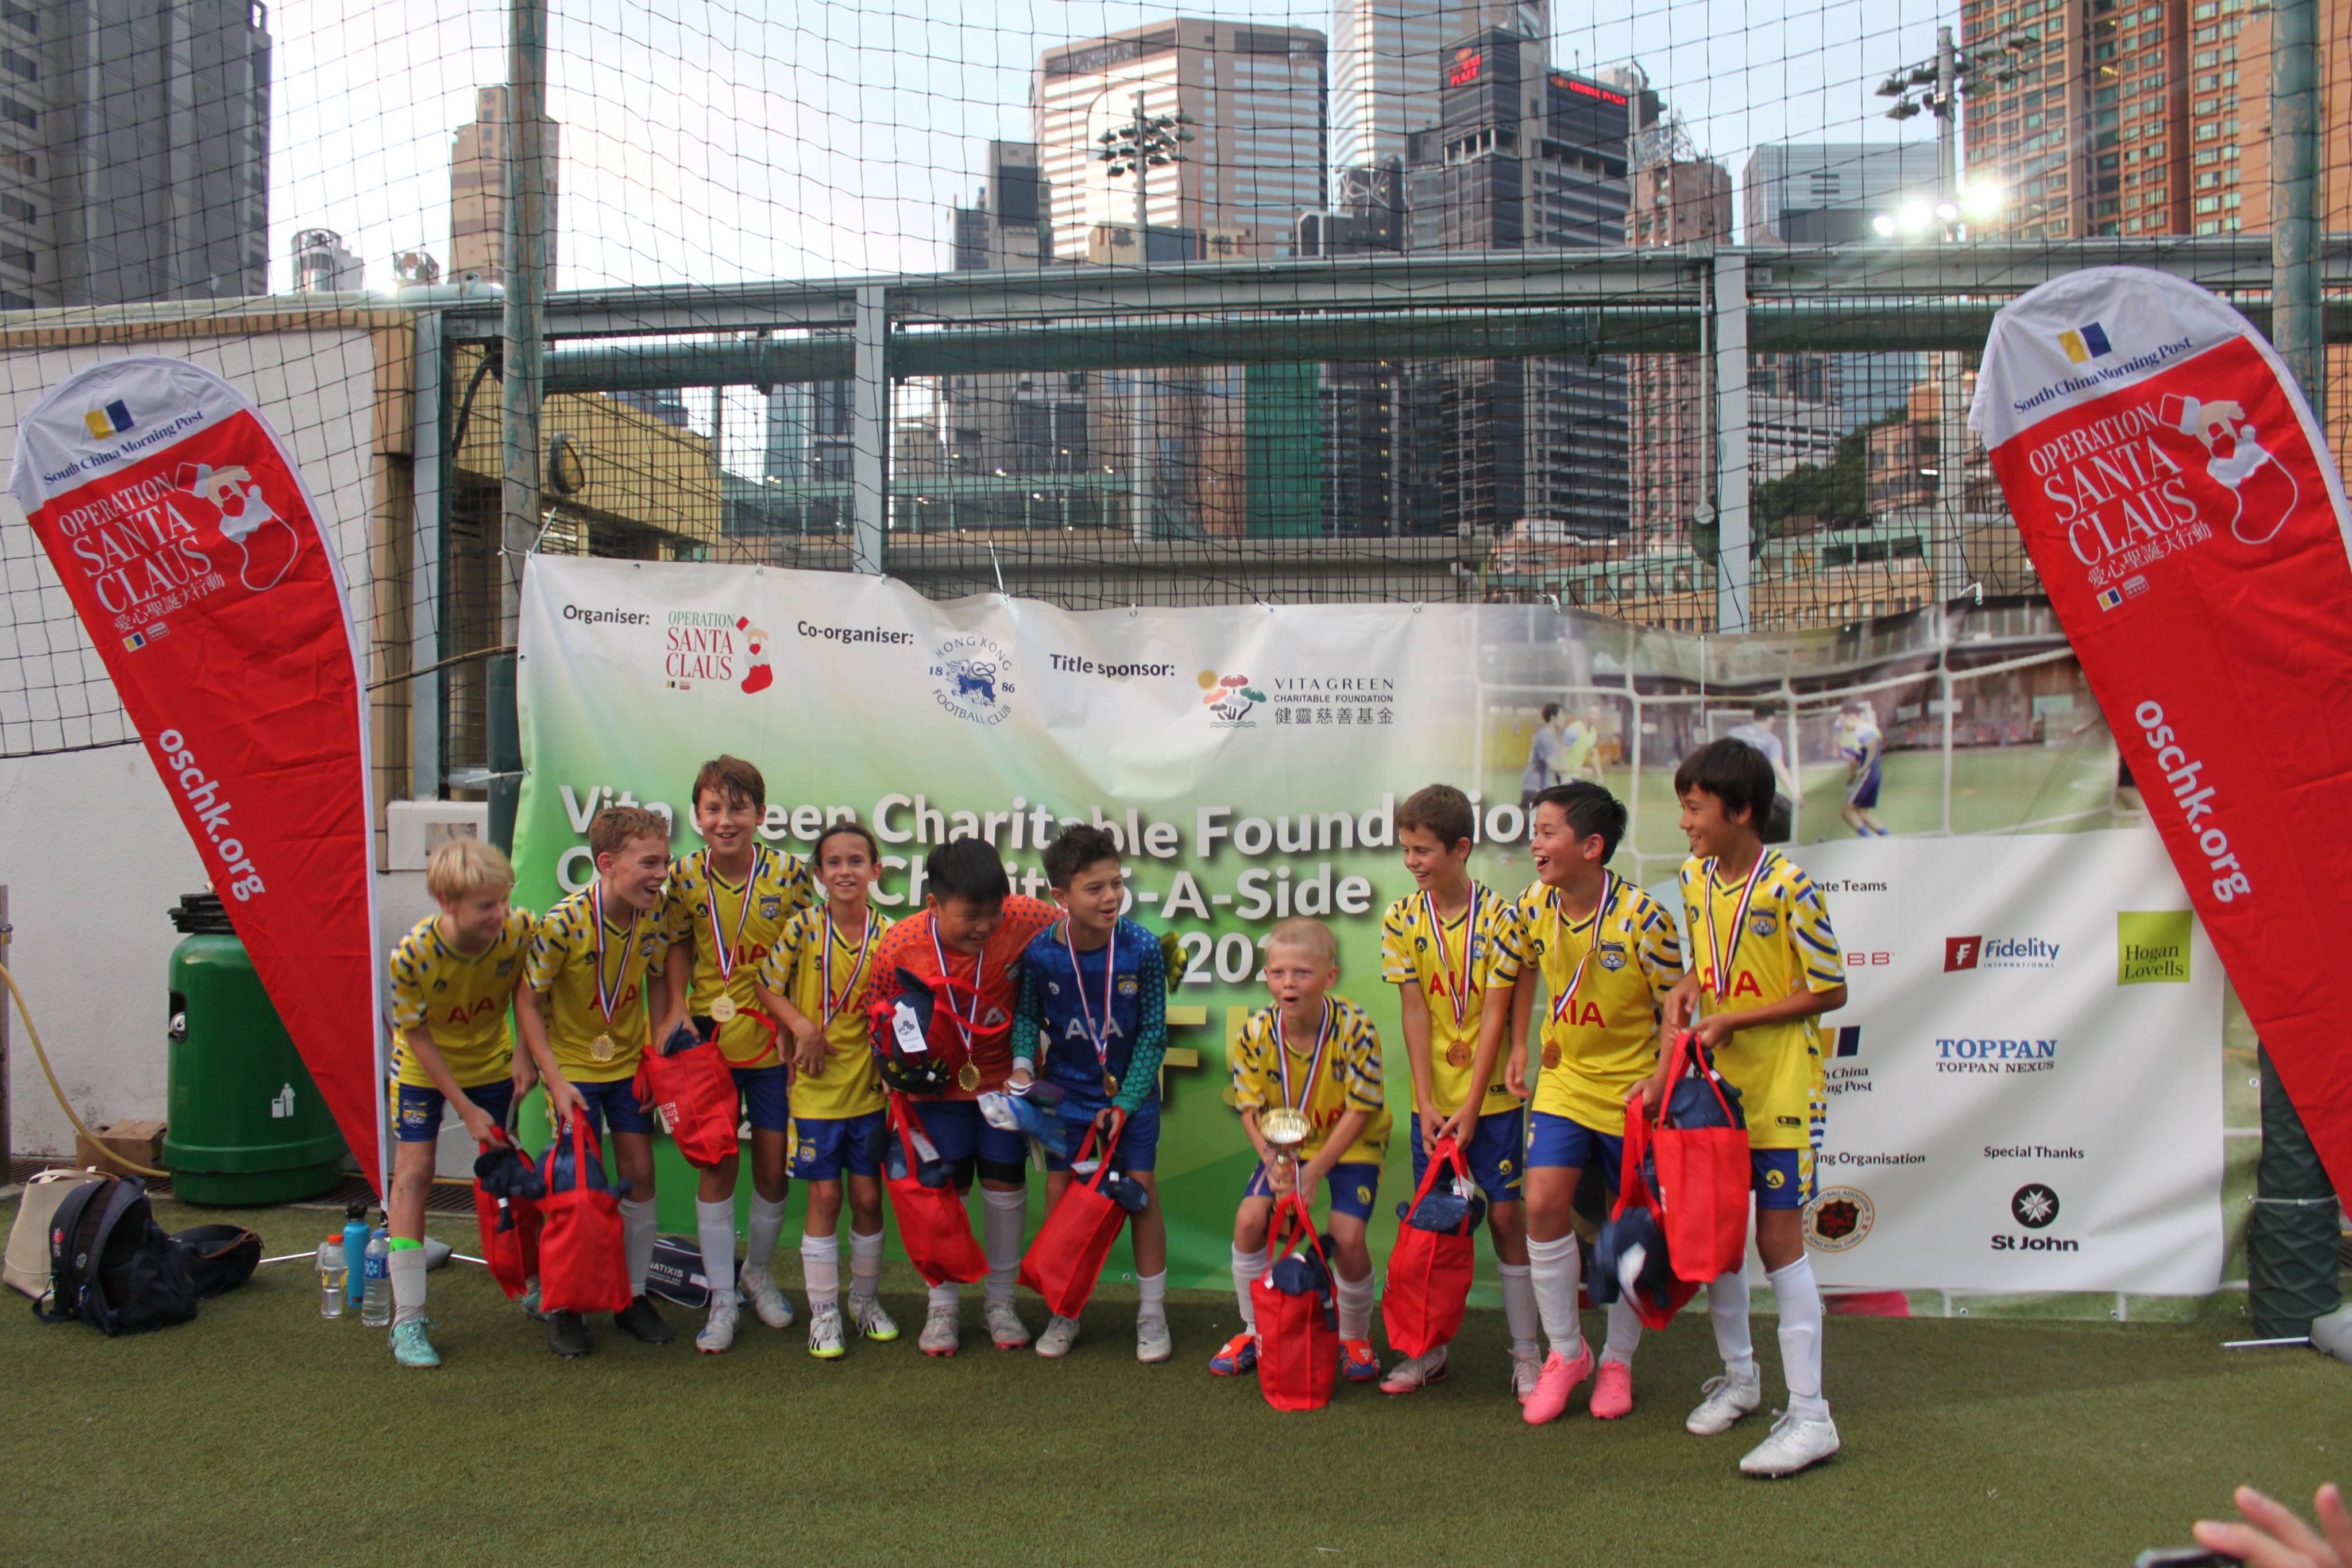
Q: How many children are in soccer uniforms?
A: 10